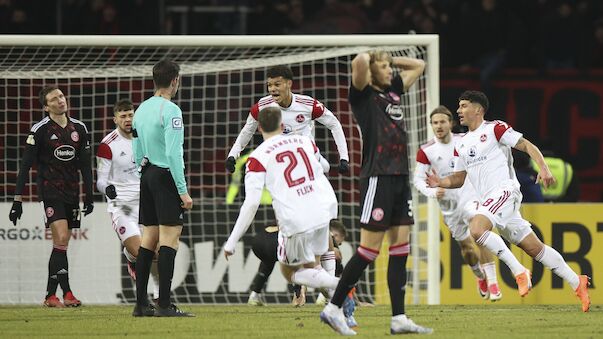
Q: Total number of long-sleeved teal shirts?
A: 1